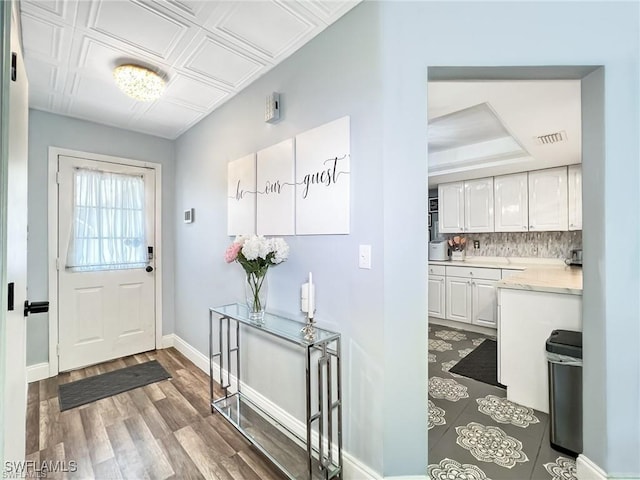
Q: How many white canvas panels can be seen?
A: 3